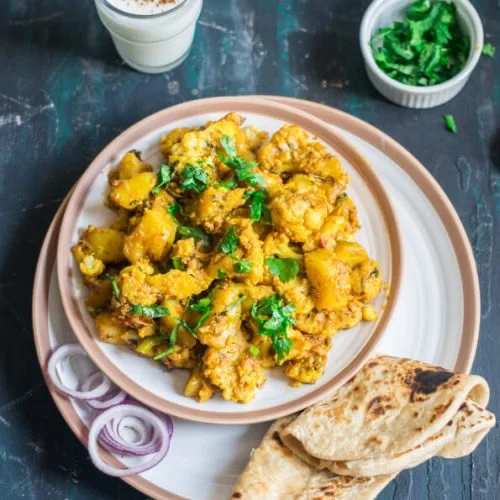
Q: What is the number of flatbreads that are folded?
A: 2